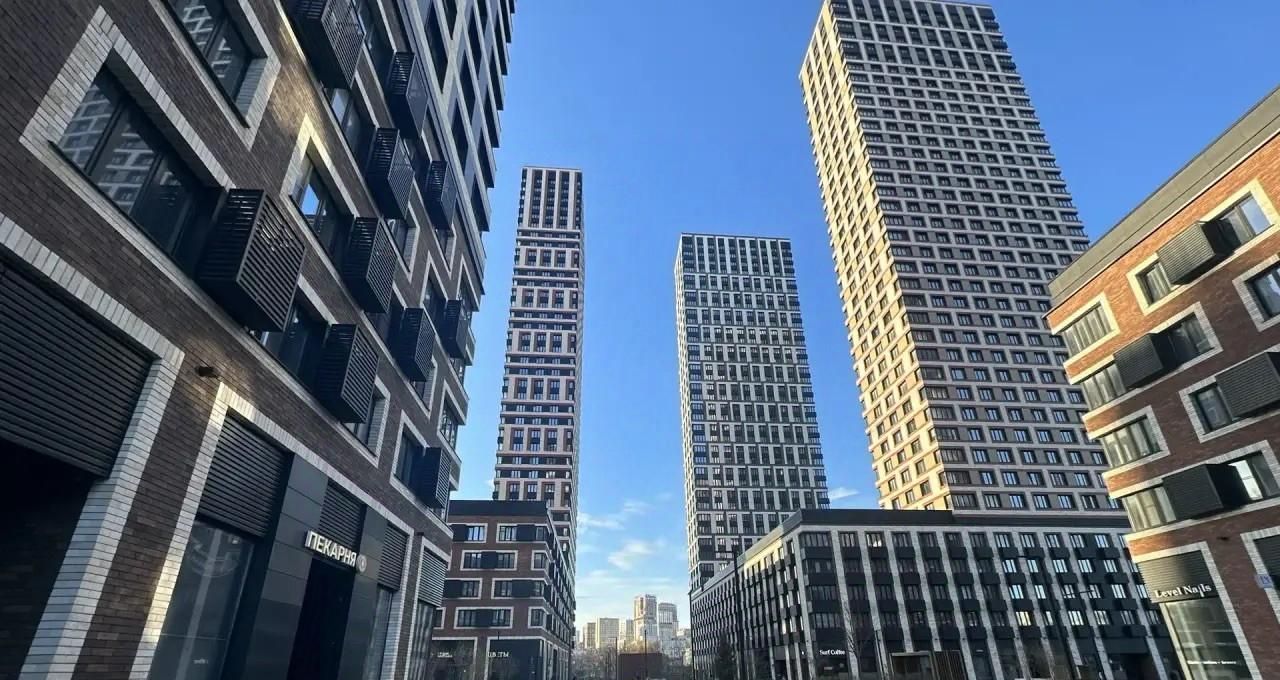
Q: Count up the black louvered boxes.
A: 14